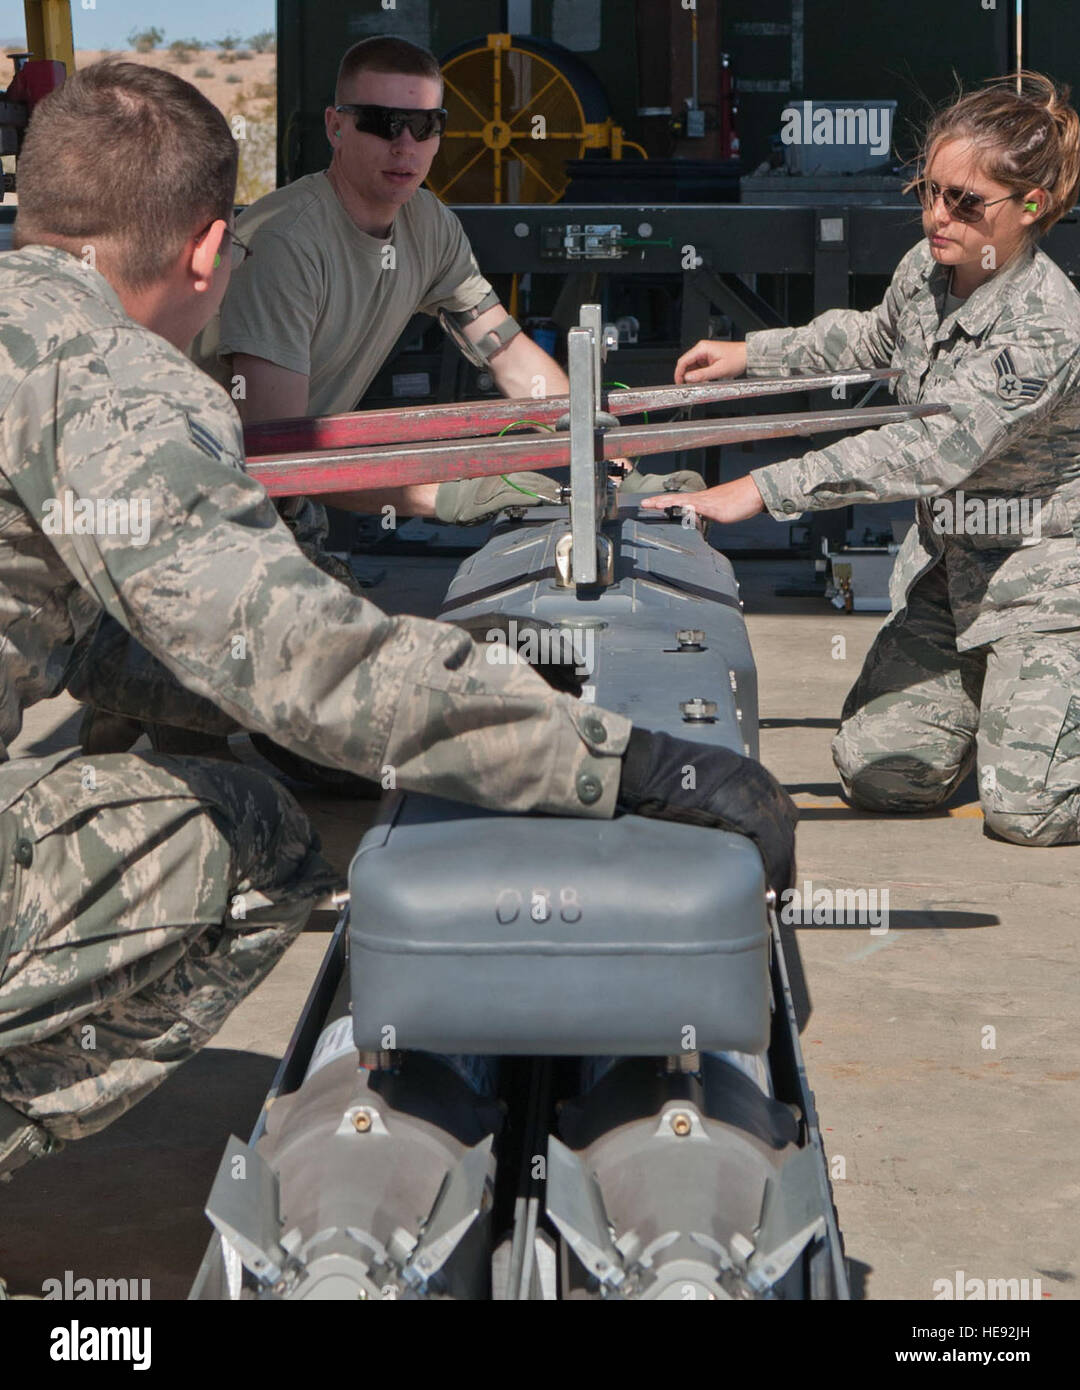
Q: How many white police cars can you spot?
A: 0